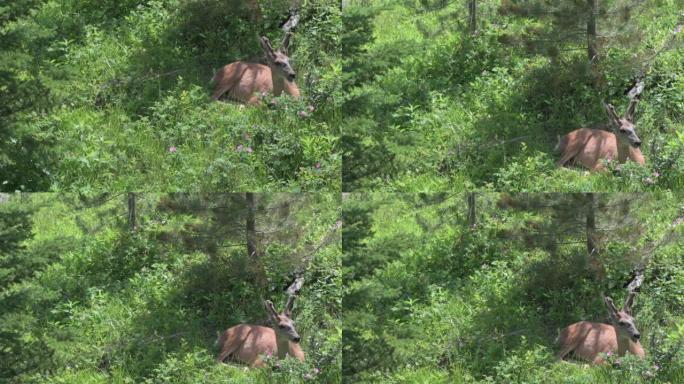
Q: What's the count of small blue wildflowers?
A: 0